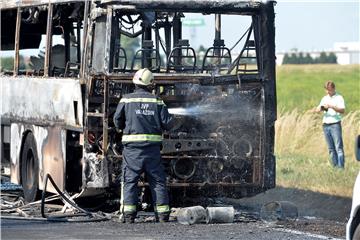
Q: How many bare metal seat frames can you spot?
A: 5